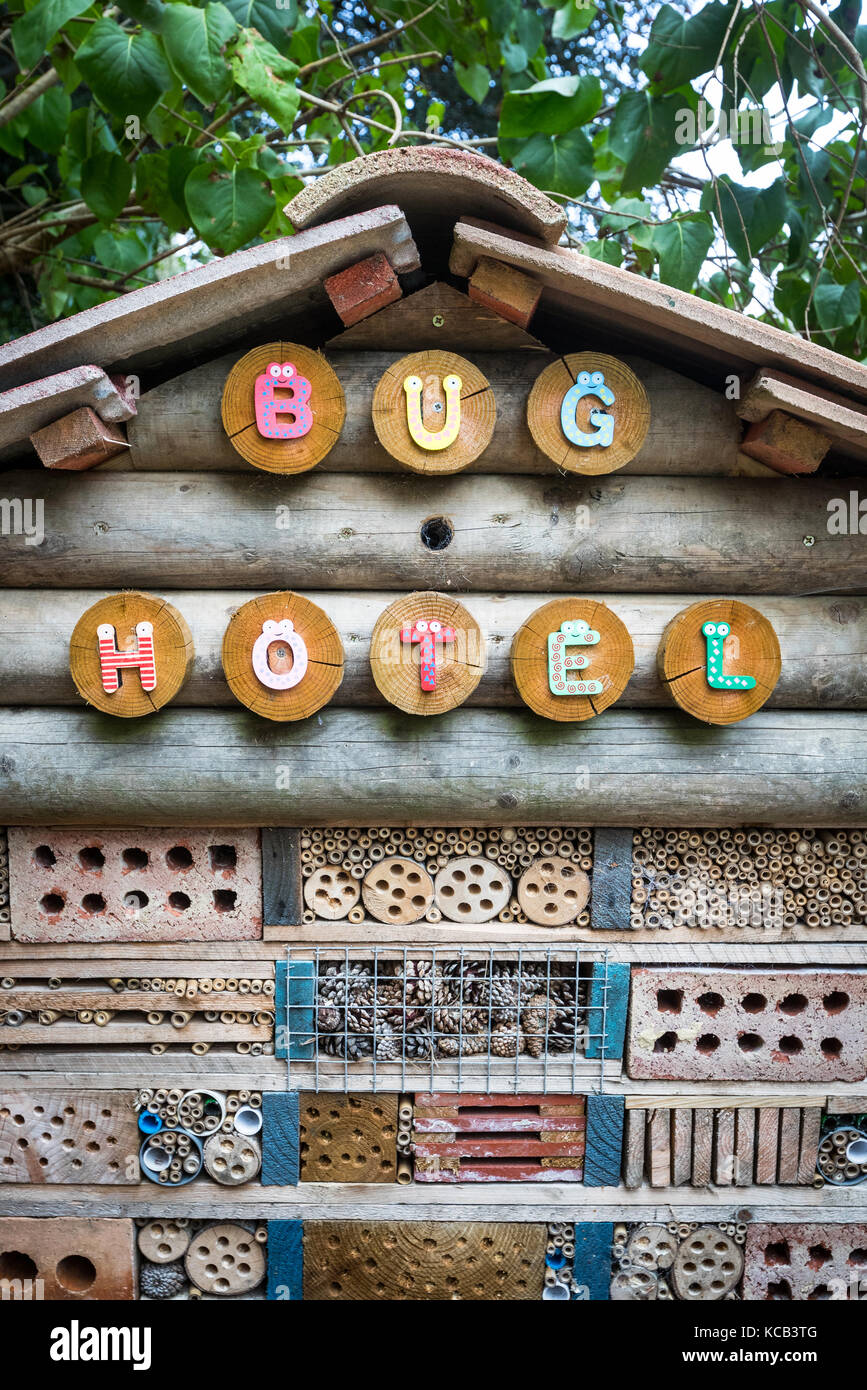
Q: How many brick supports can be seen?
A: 4